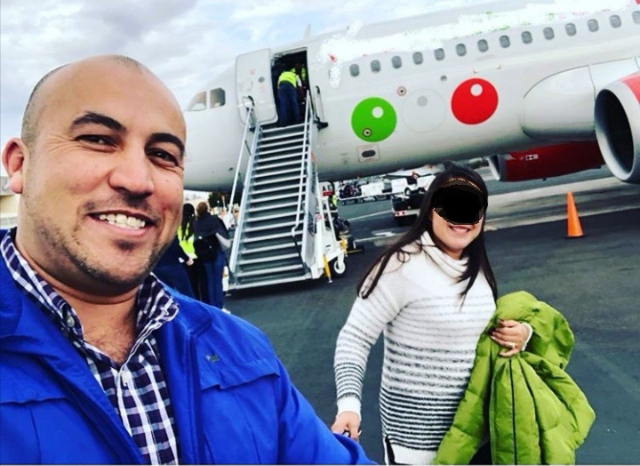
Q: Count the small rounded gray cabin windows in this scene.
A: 14